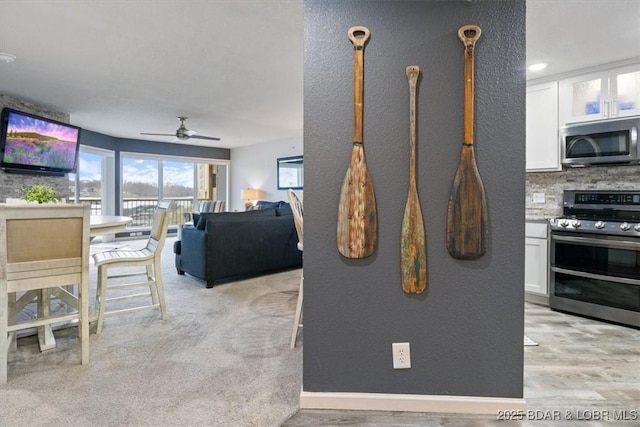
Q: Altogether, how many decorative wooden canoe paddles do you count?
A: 3